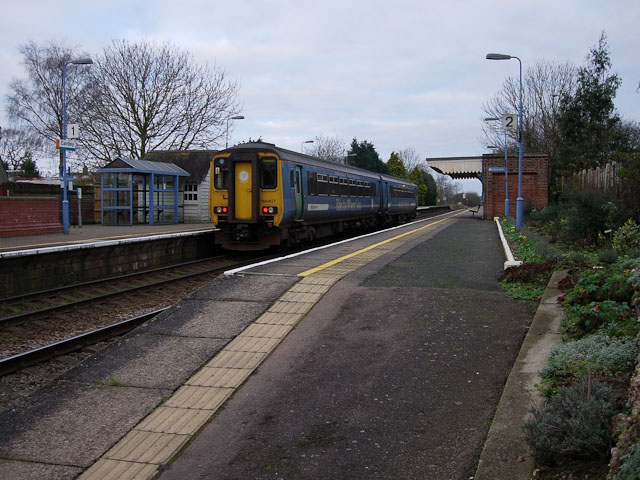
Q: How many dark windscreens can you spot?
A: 2